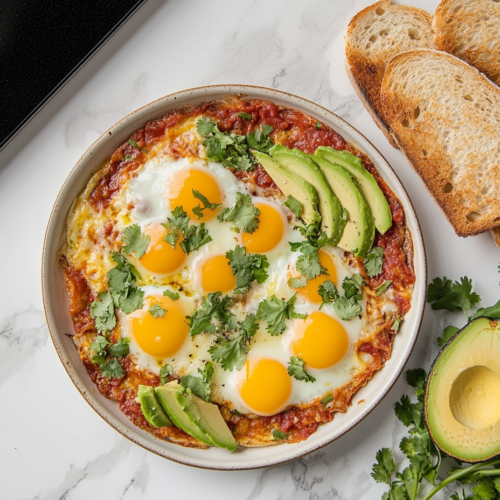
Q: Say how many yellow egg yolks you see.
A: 8